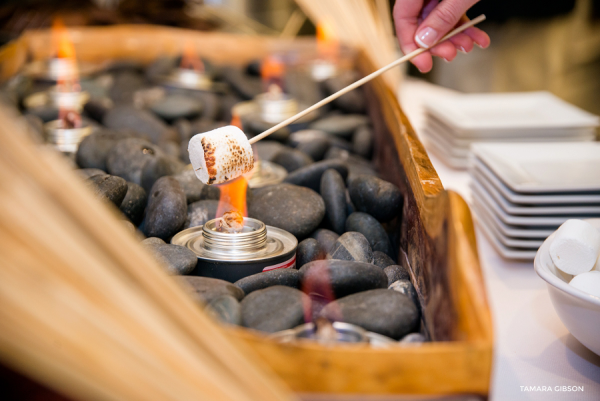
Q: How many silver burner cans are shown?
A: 9